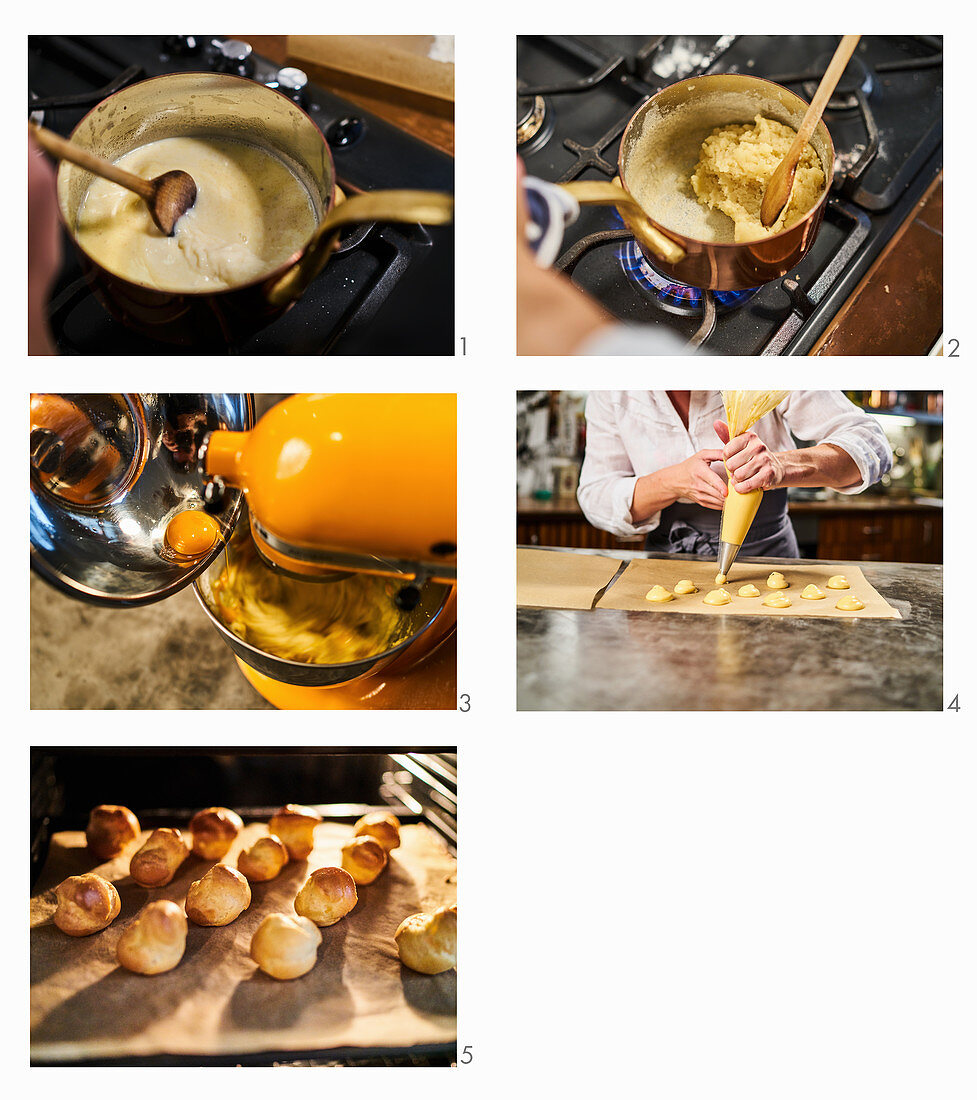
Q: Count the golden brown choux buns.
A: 13